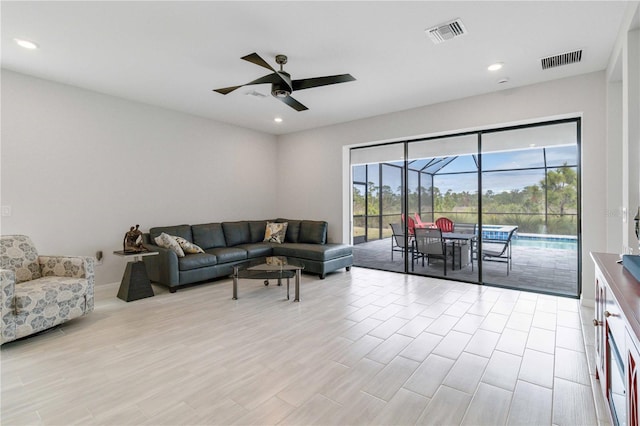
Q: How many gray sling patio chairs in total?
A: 4